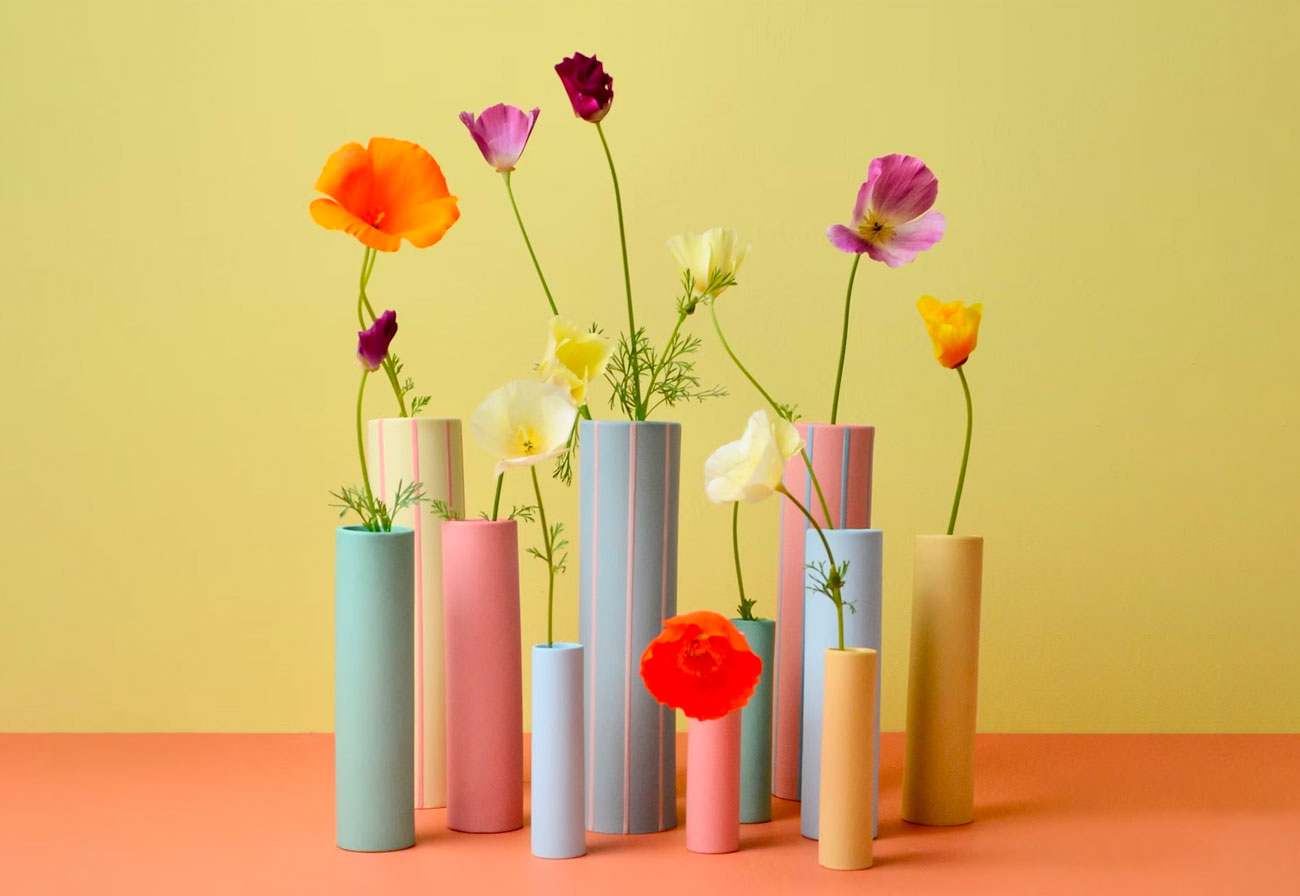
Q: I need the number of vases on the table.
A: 11